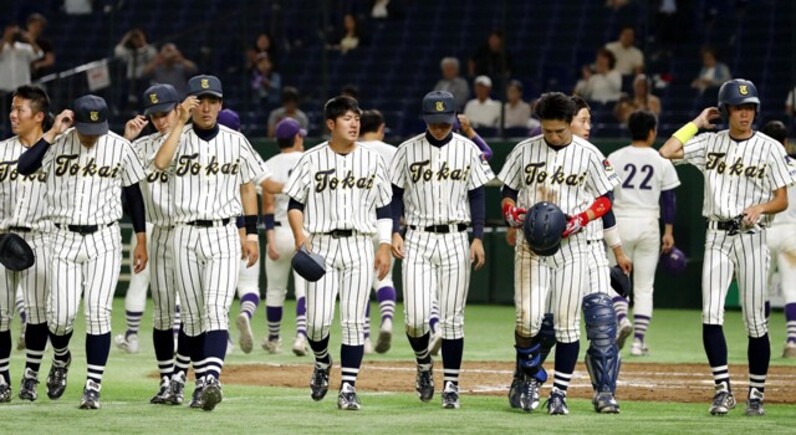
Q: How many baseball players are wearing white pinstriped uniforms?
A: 9